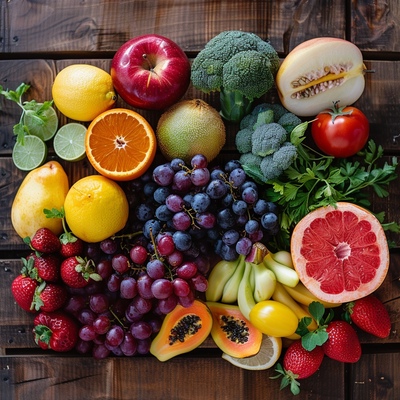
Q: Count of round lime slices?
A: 3